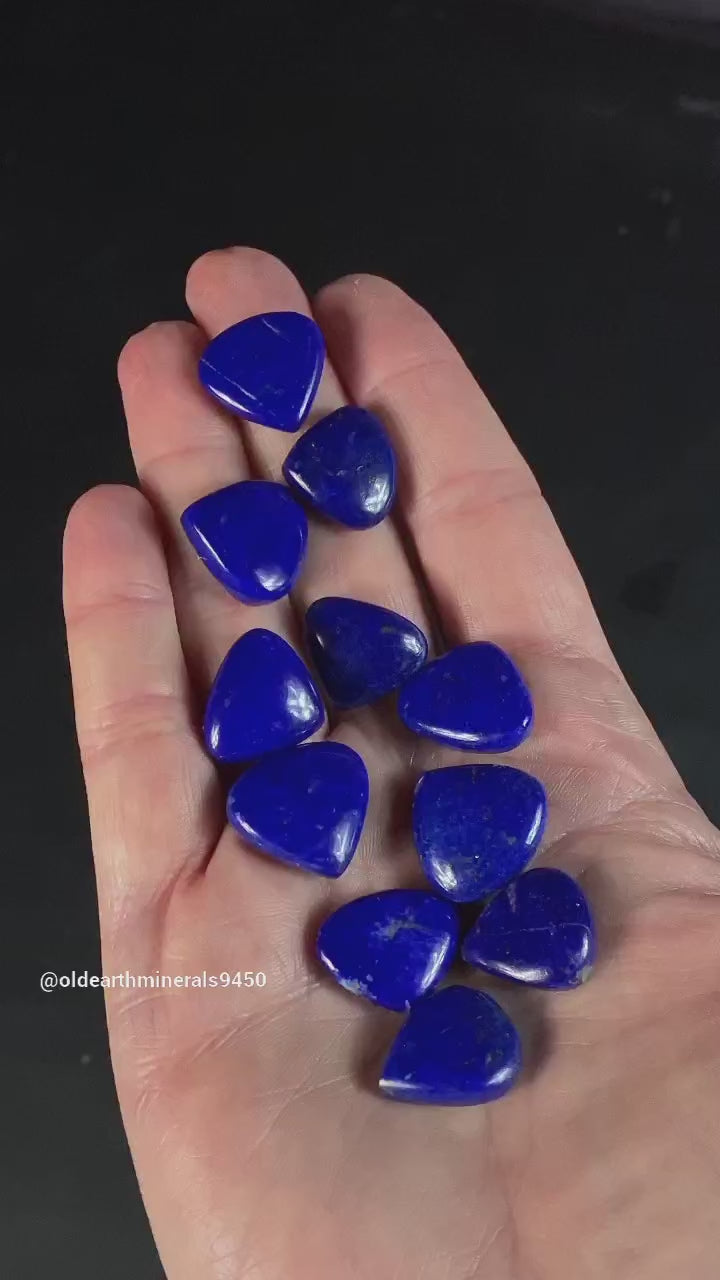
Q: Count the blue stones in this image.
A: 11